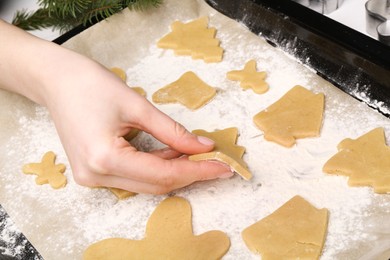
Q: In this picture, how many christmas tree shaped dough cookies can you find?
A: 3